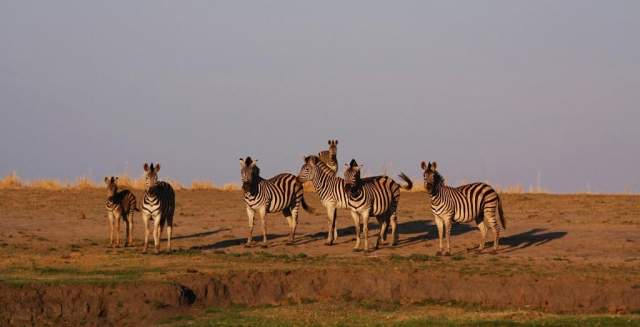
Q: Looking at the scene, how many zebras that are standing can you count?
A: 7